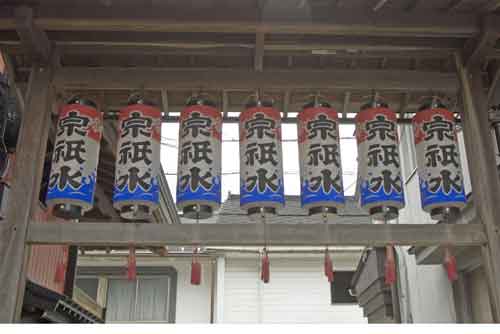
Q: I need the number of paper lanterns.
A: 7